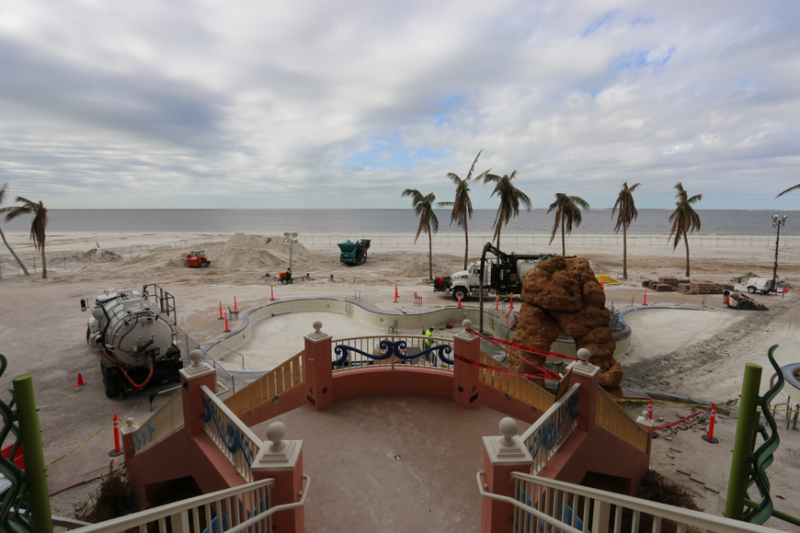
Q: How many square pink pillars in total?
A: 8